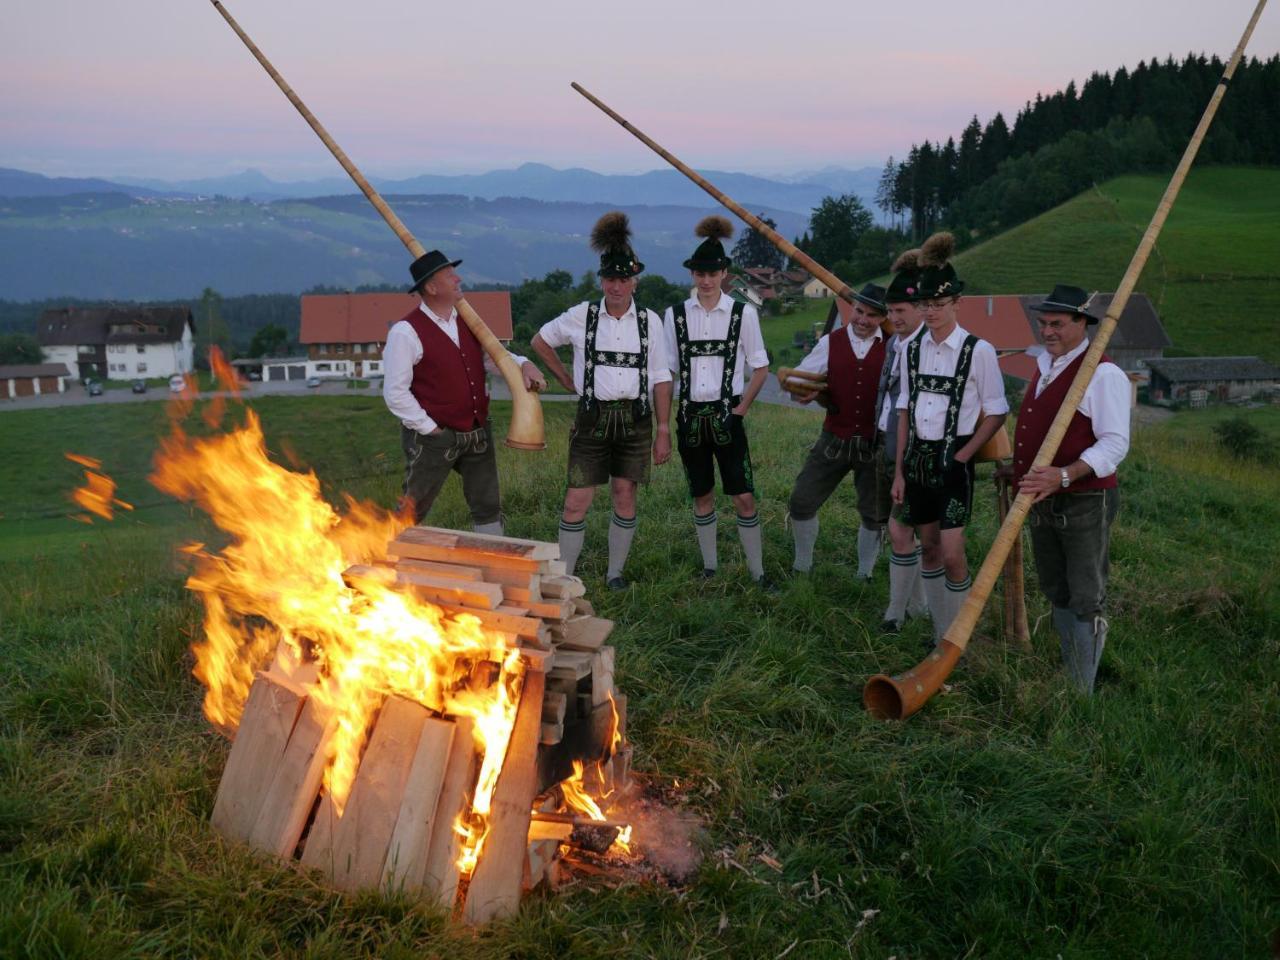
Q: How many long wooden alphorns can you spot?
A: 3